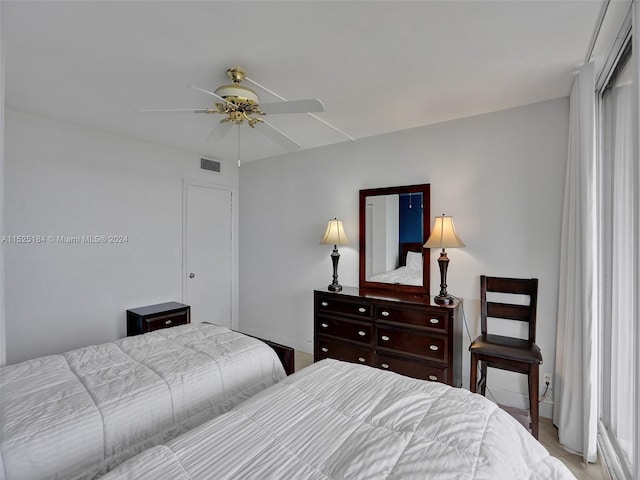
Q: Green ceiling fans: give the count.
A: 0